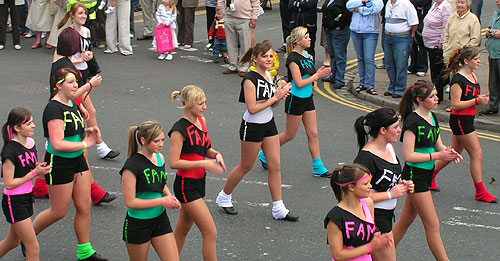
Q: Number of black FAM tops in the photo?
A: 10